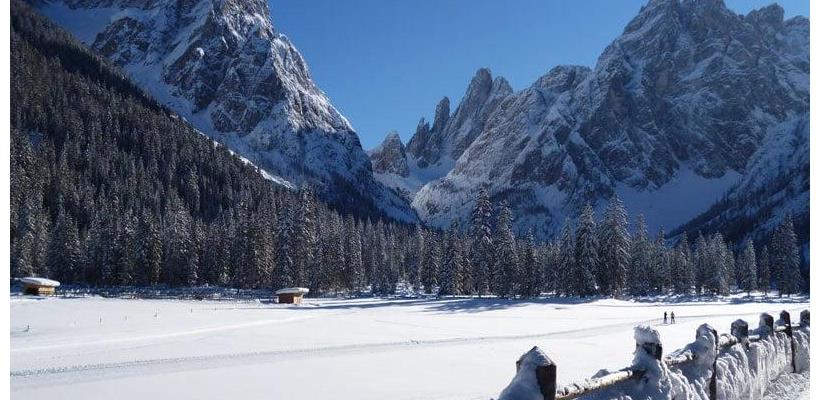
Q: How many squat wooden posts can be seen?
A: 7